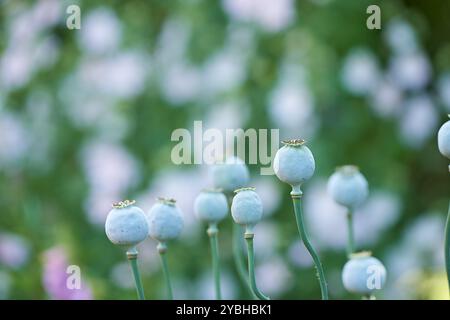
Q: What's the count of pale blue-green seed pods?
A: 9